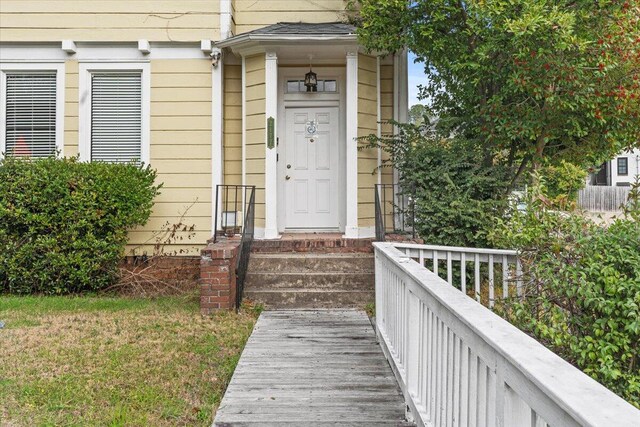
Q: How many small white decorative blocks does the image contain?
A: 3